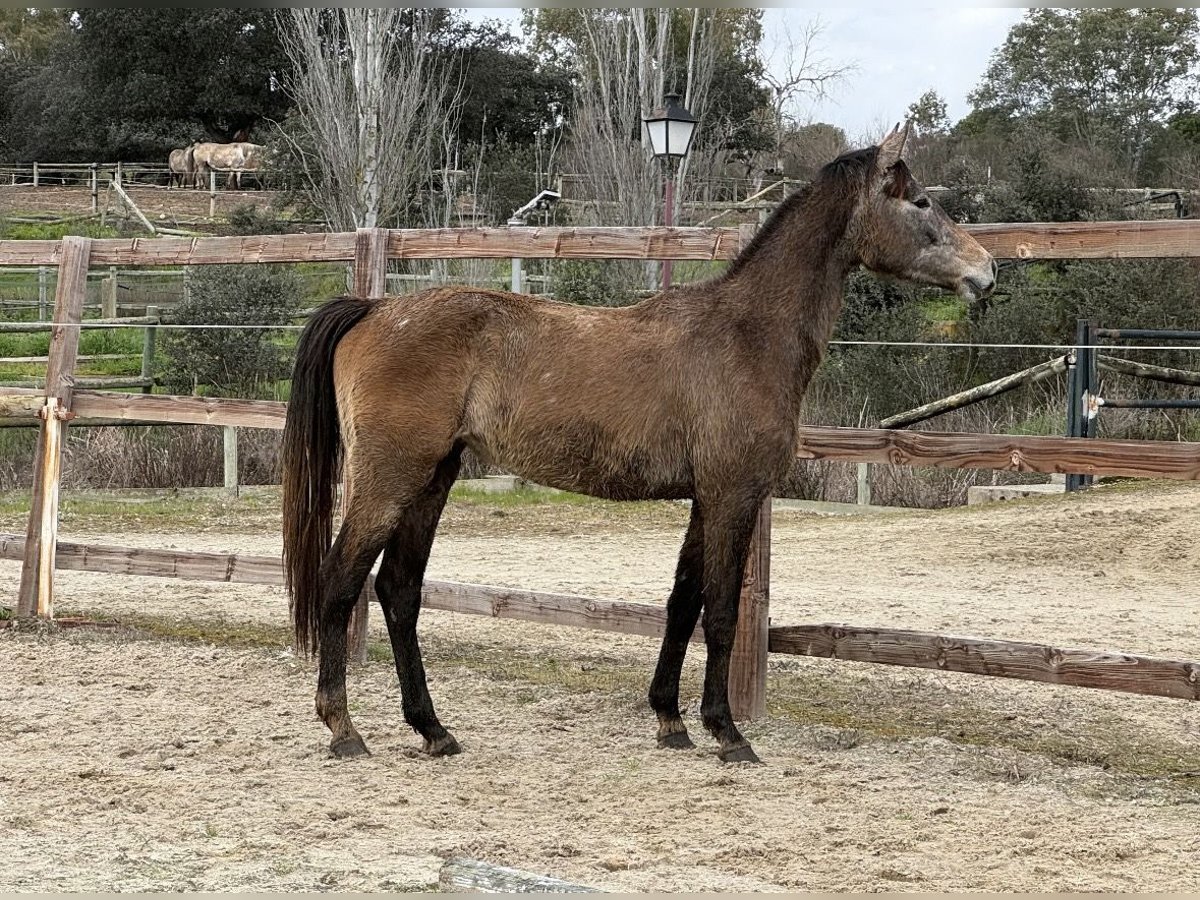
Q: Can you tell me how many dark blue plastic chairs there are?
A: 0